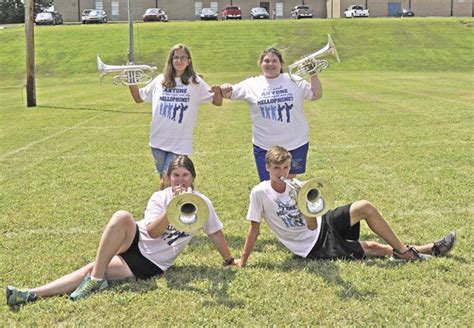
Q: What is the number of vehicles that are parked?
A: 9